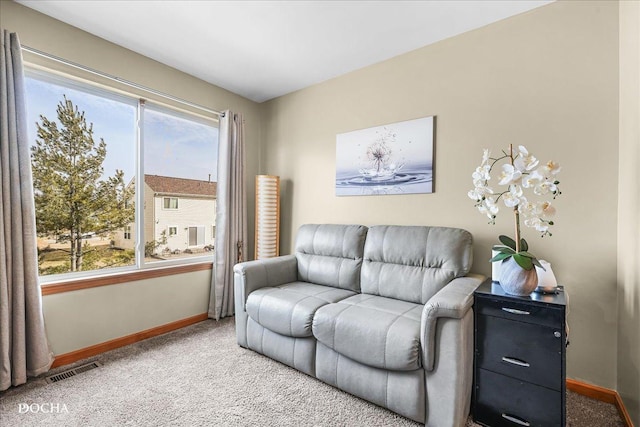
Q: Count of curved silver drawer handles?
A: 3